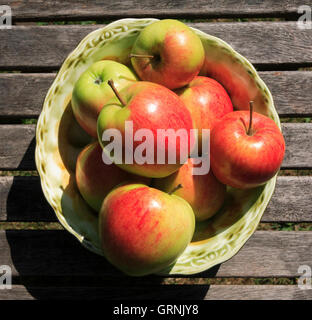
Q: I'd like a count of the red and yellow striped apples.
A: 8